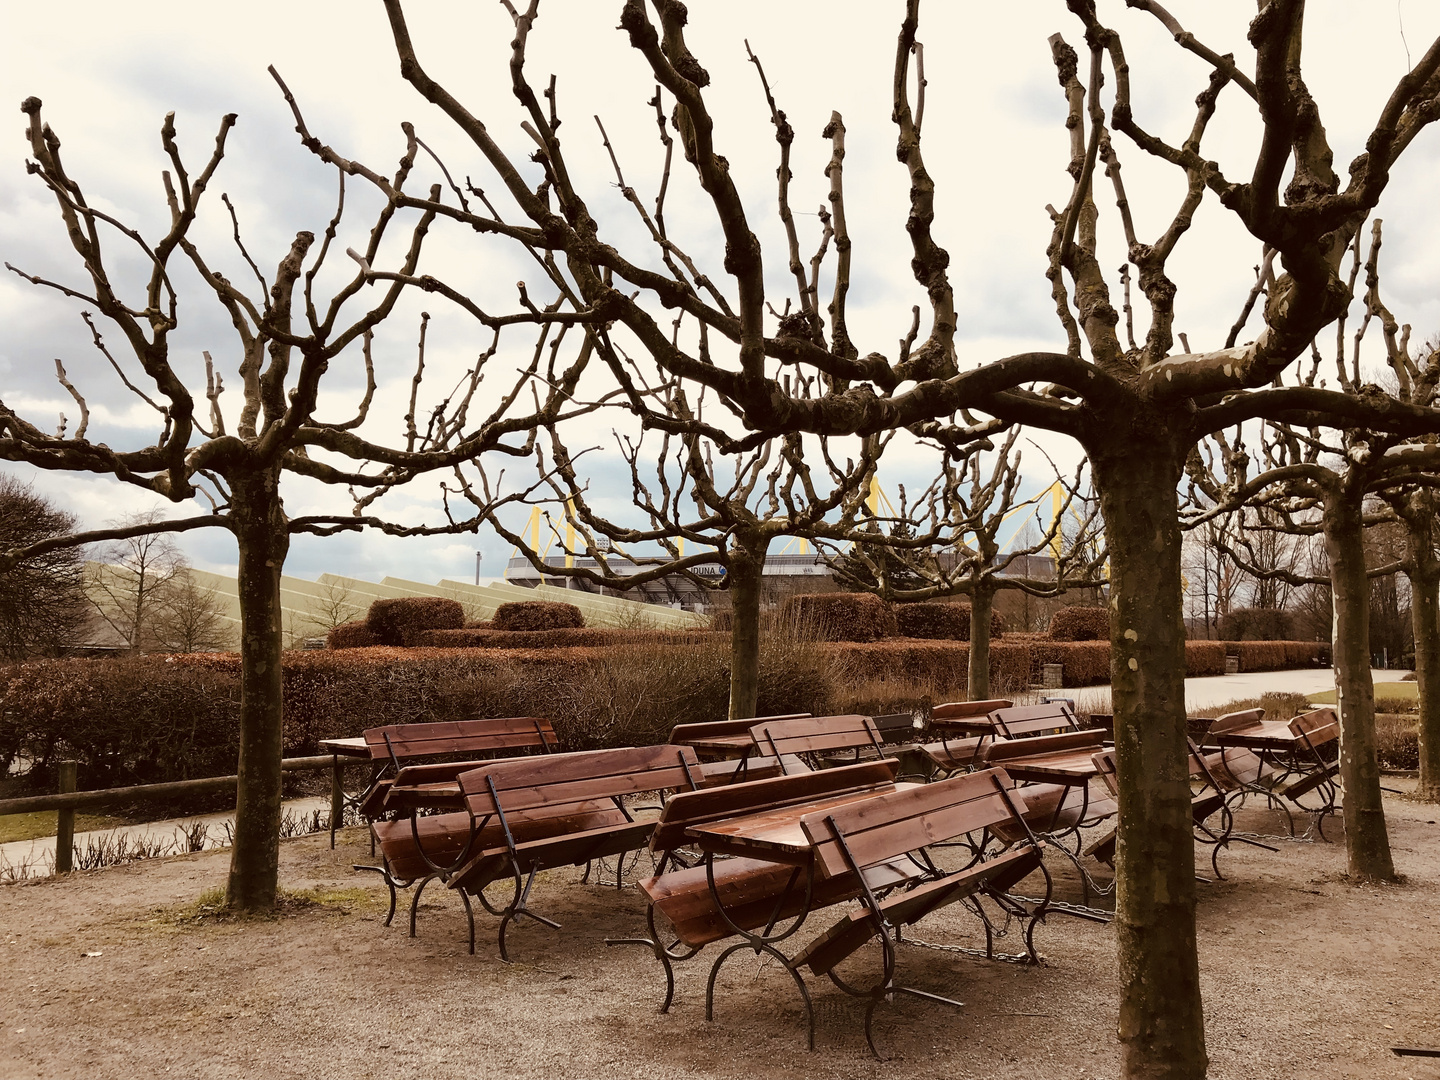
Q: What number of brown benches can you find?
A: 13